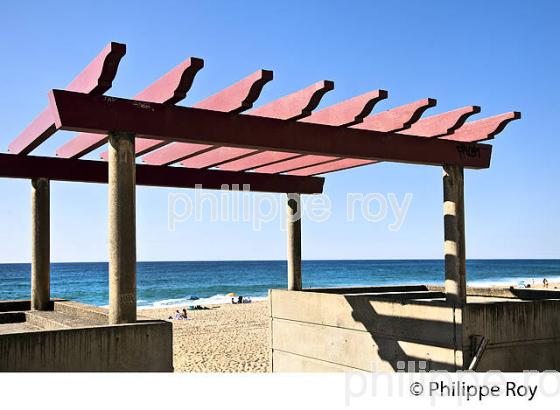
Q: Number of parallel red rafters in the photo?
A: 8